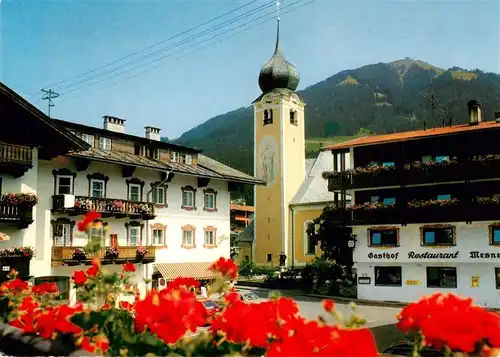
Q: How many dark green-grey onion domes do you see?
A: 1